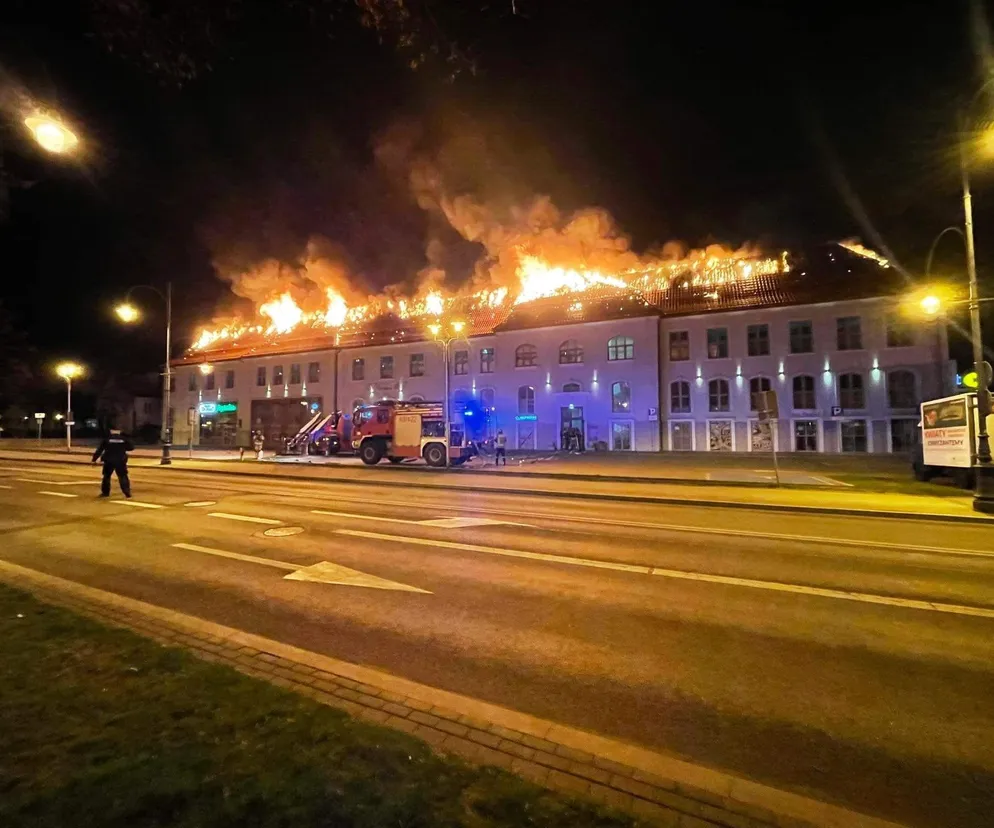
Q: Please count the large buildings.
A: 1